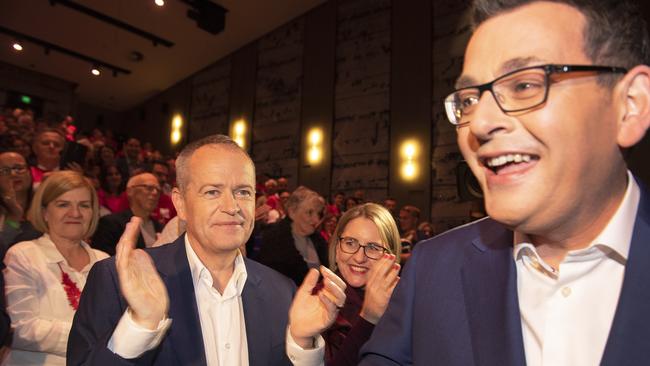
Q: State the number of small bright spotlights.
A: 3